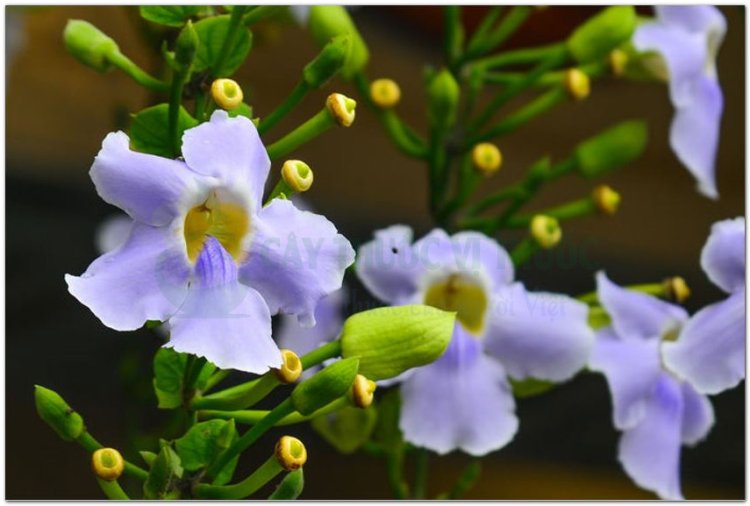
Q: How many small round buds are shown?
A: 14